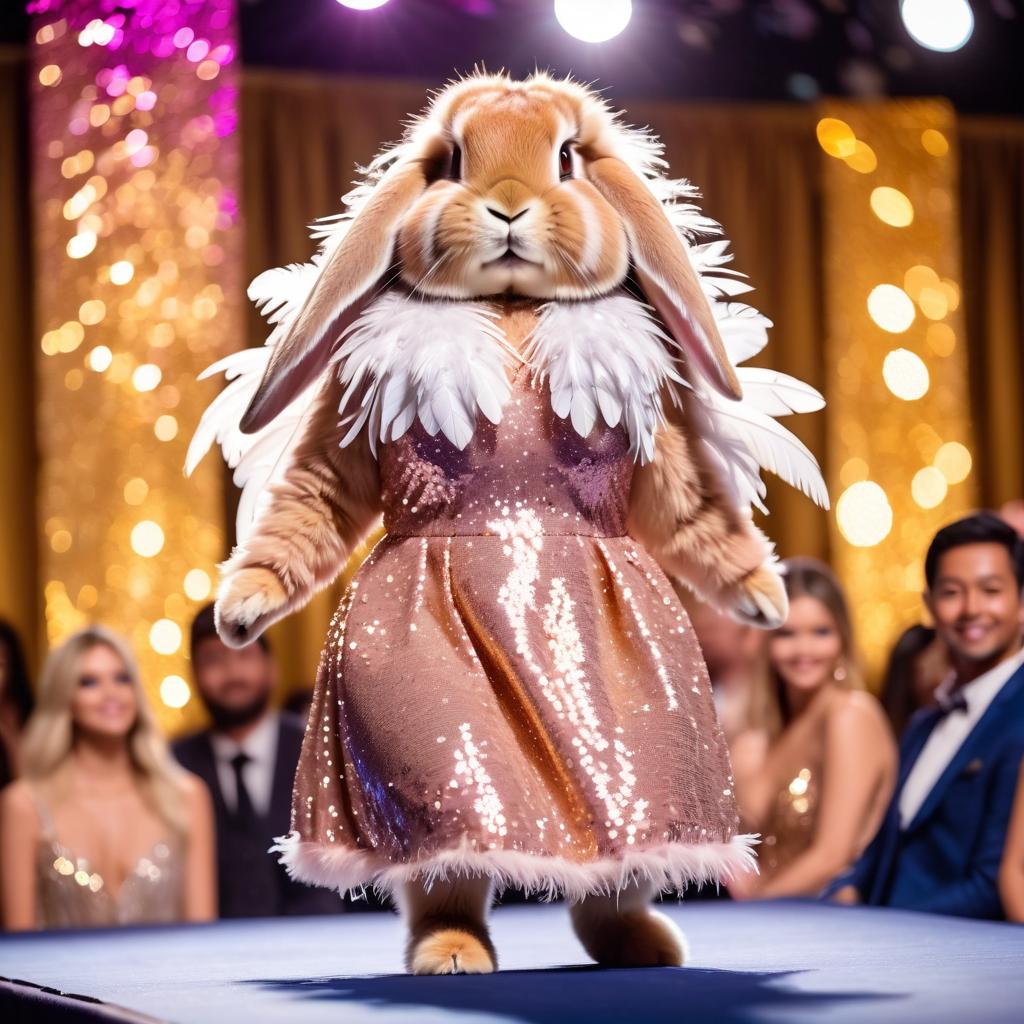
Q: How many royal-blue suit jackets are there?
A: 1